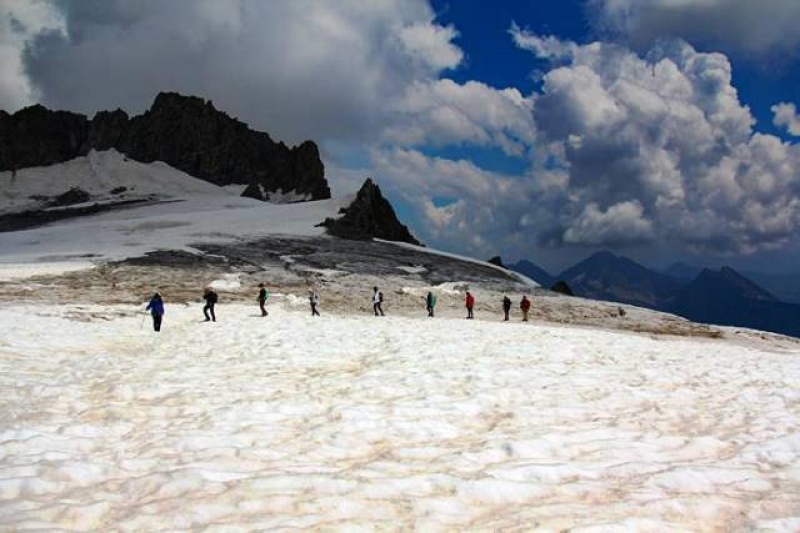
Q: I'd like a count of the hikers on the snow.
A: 9